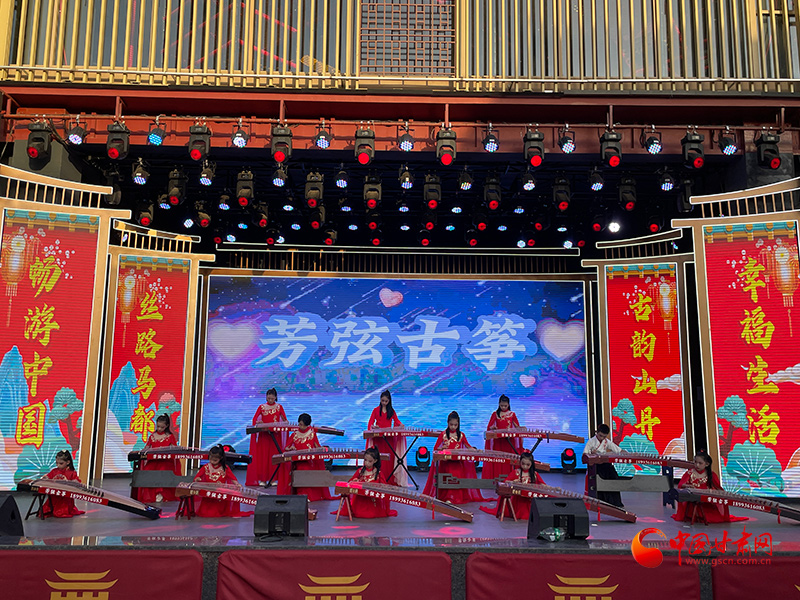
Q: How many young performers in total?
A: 12